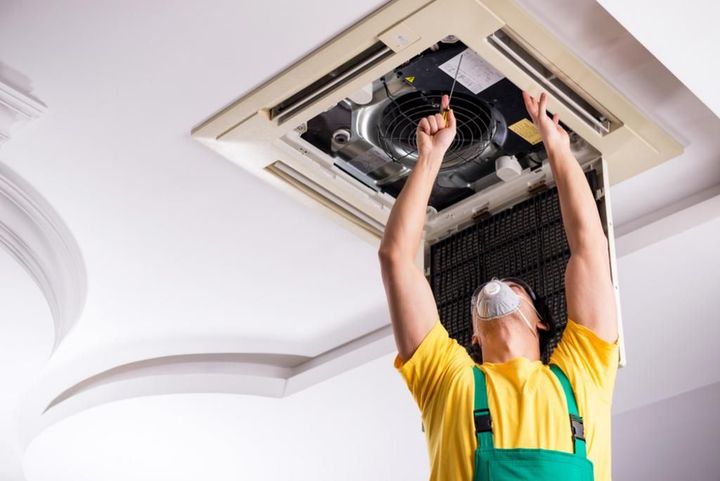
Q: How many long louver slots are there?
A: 3